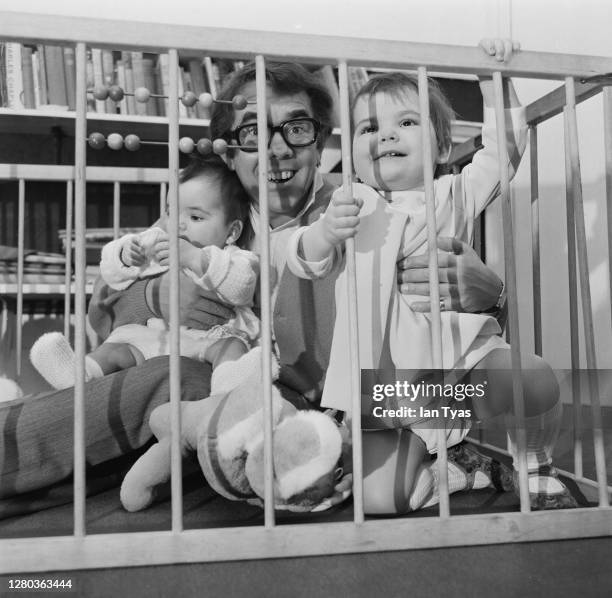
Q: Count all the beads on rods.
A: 12